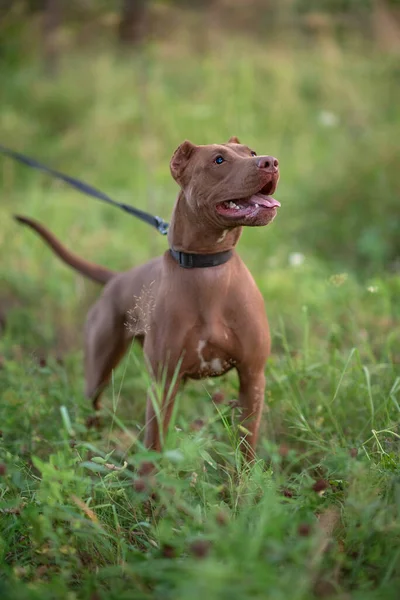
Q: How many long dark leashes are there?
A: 1